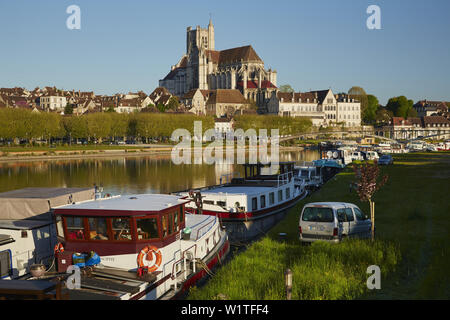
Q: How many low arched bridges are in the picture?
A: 1